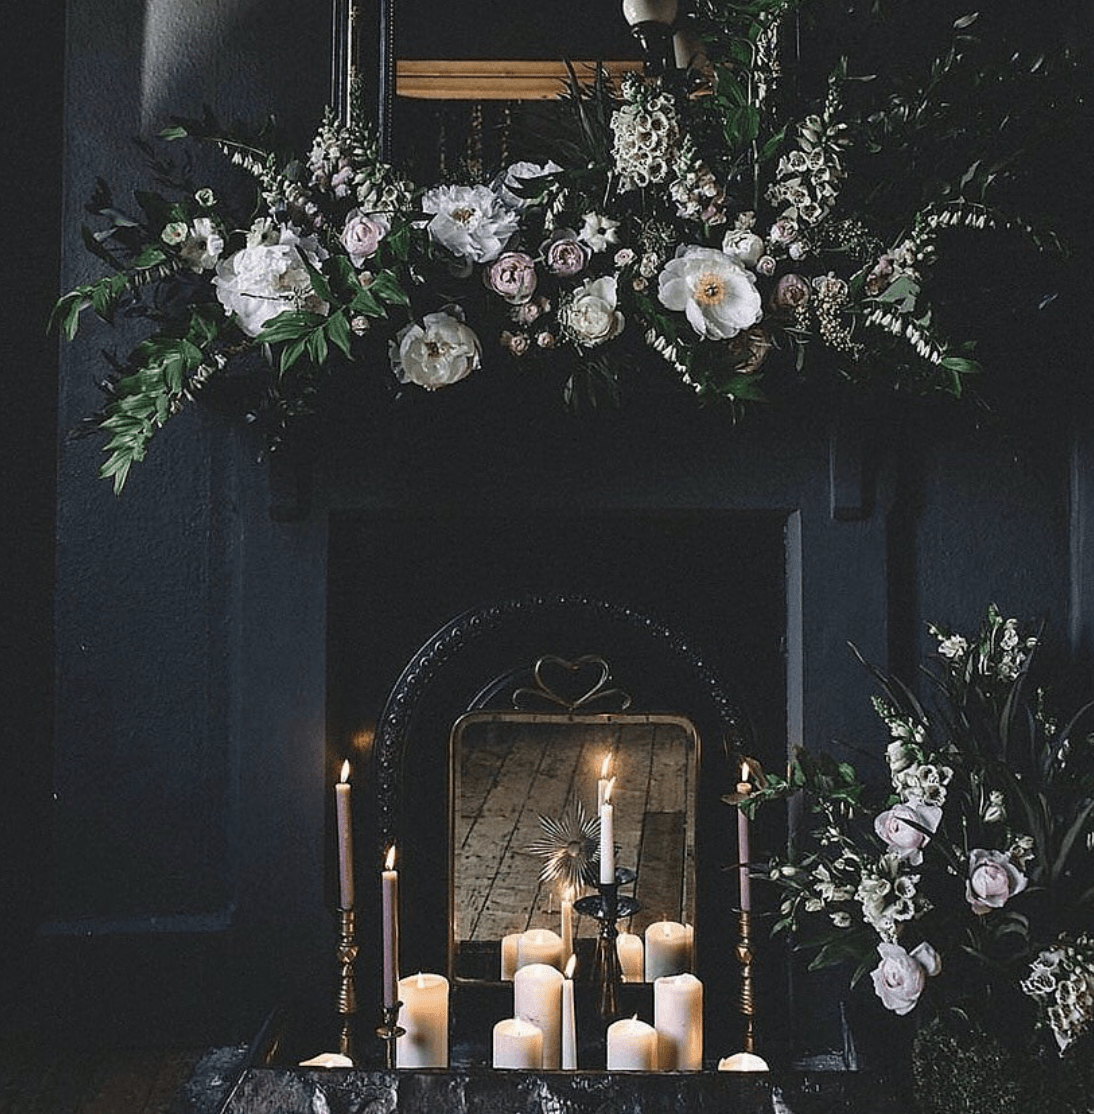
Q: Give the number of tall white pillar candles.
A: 3